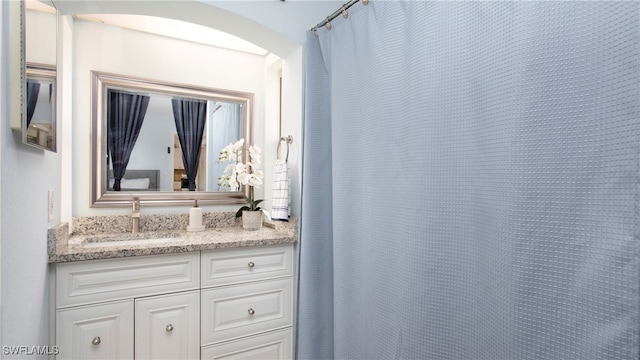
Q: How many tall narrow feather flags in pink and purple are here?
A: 0